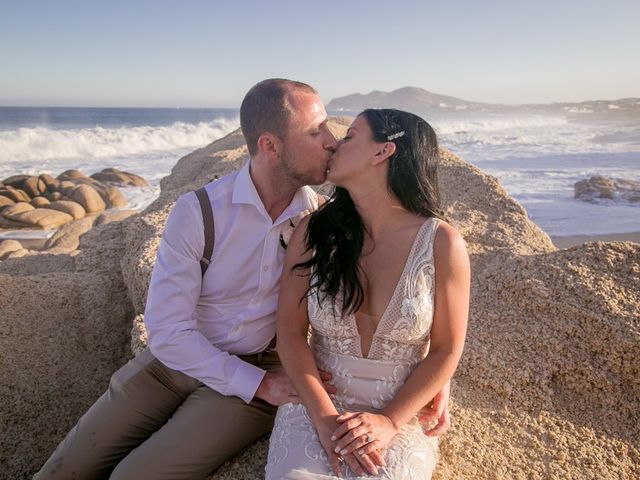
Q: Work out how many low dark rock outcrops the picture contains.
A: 1